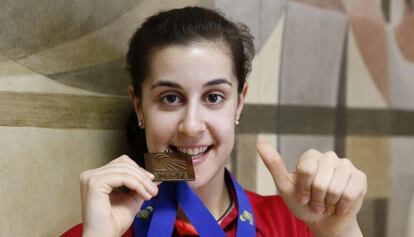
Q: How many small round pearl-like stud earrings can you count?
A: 2